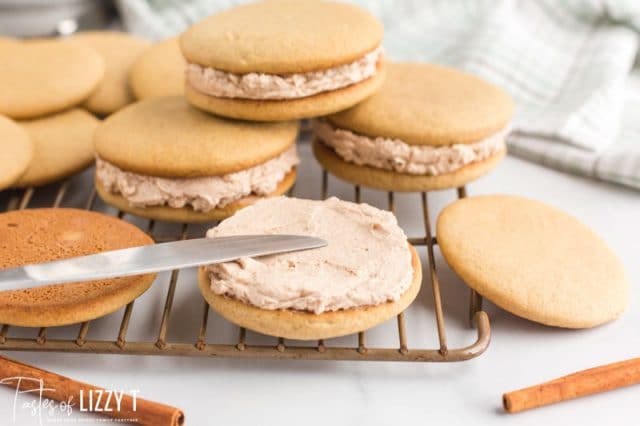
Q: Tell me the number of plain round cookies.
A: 7